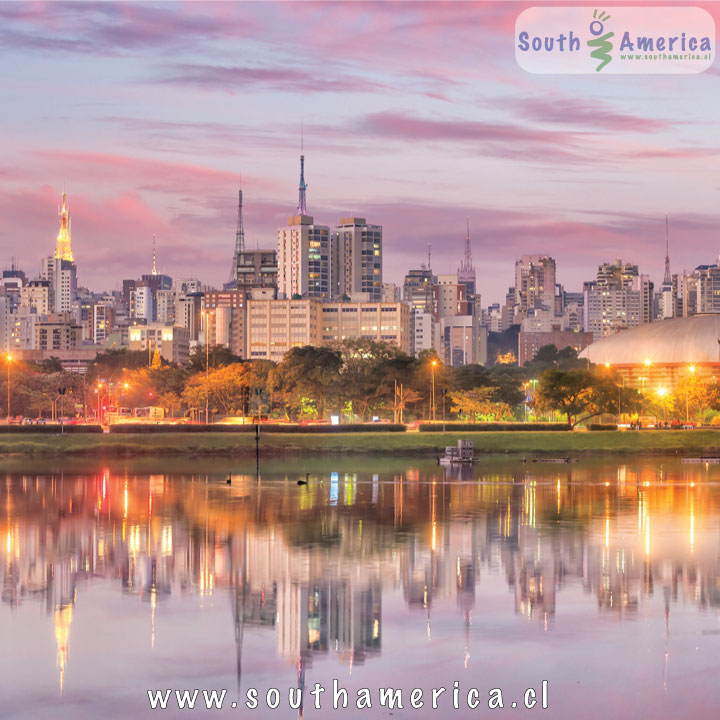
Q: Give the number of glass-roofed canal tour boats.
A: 0